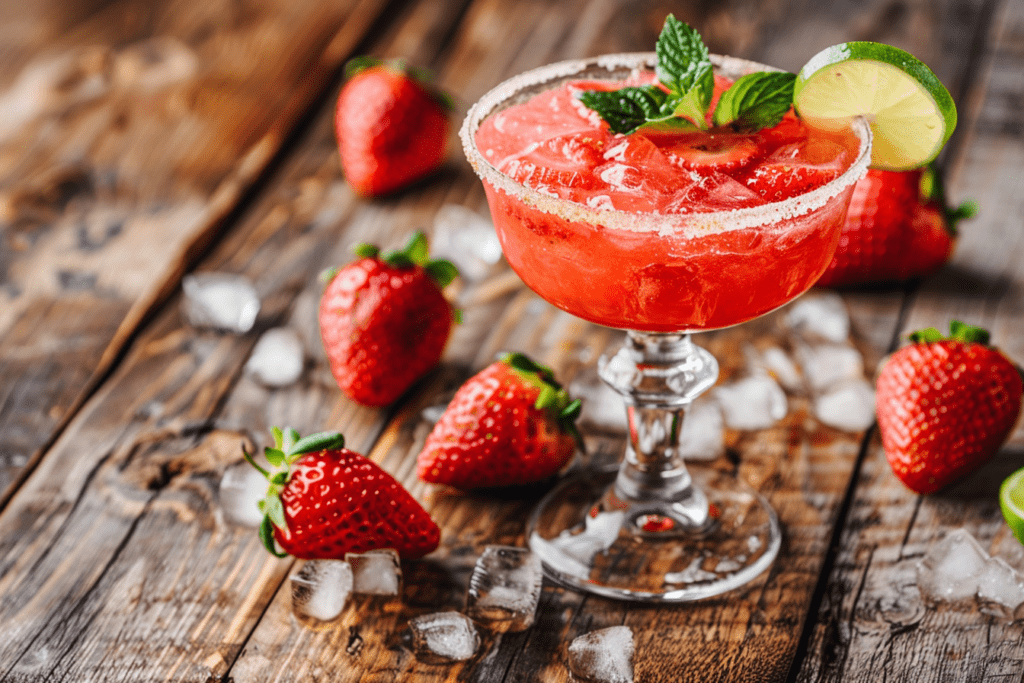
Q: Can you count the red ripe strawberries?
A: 6